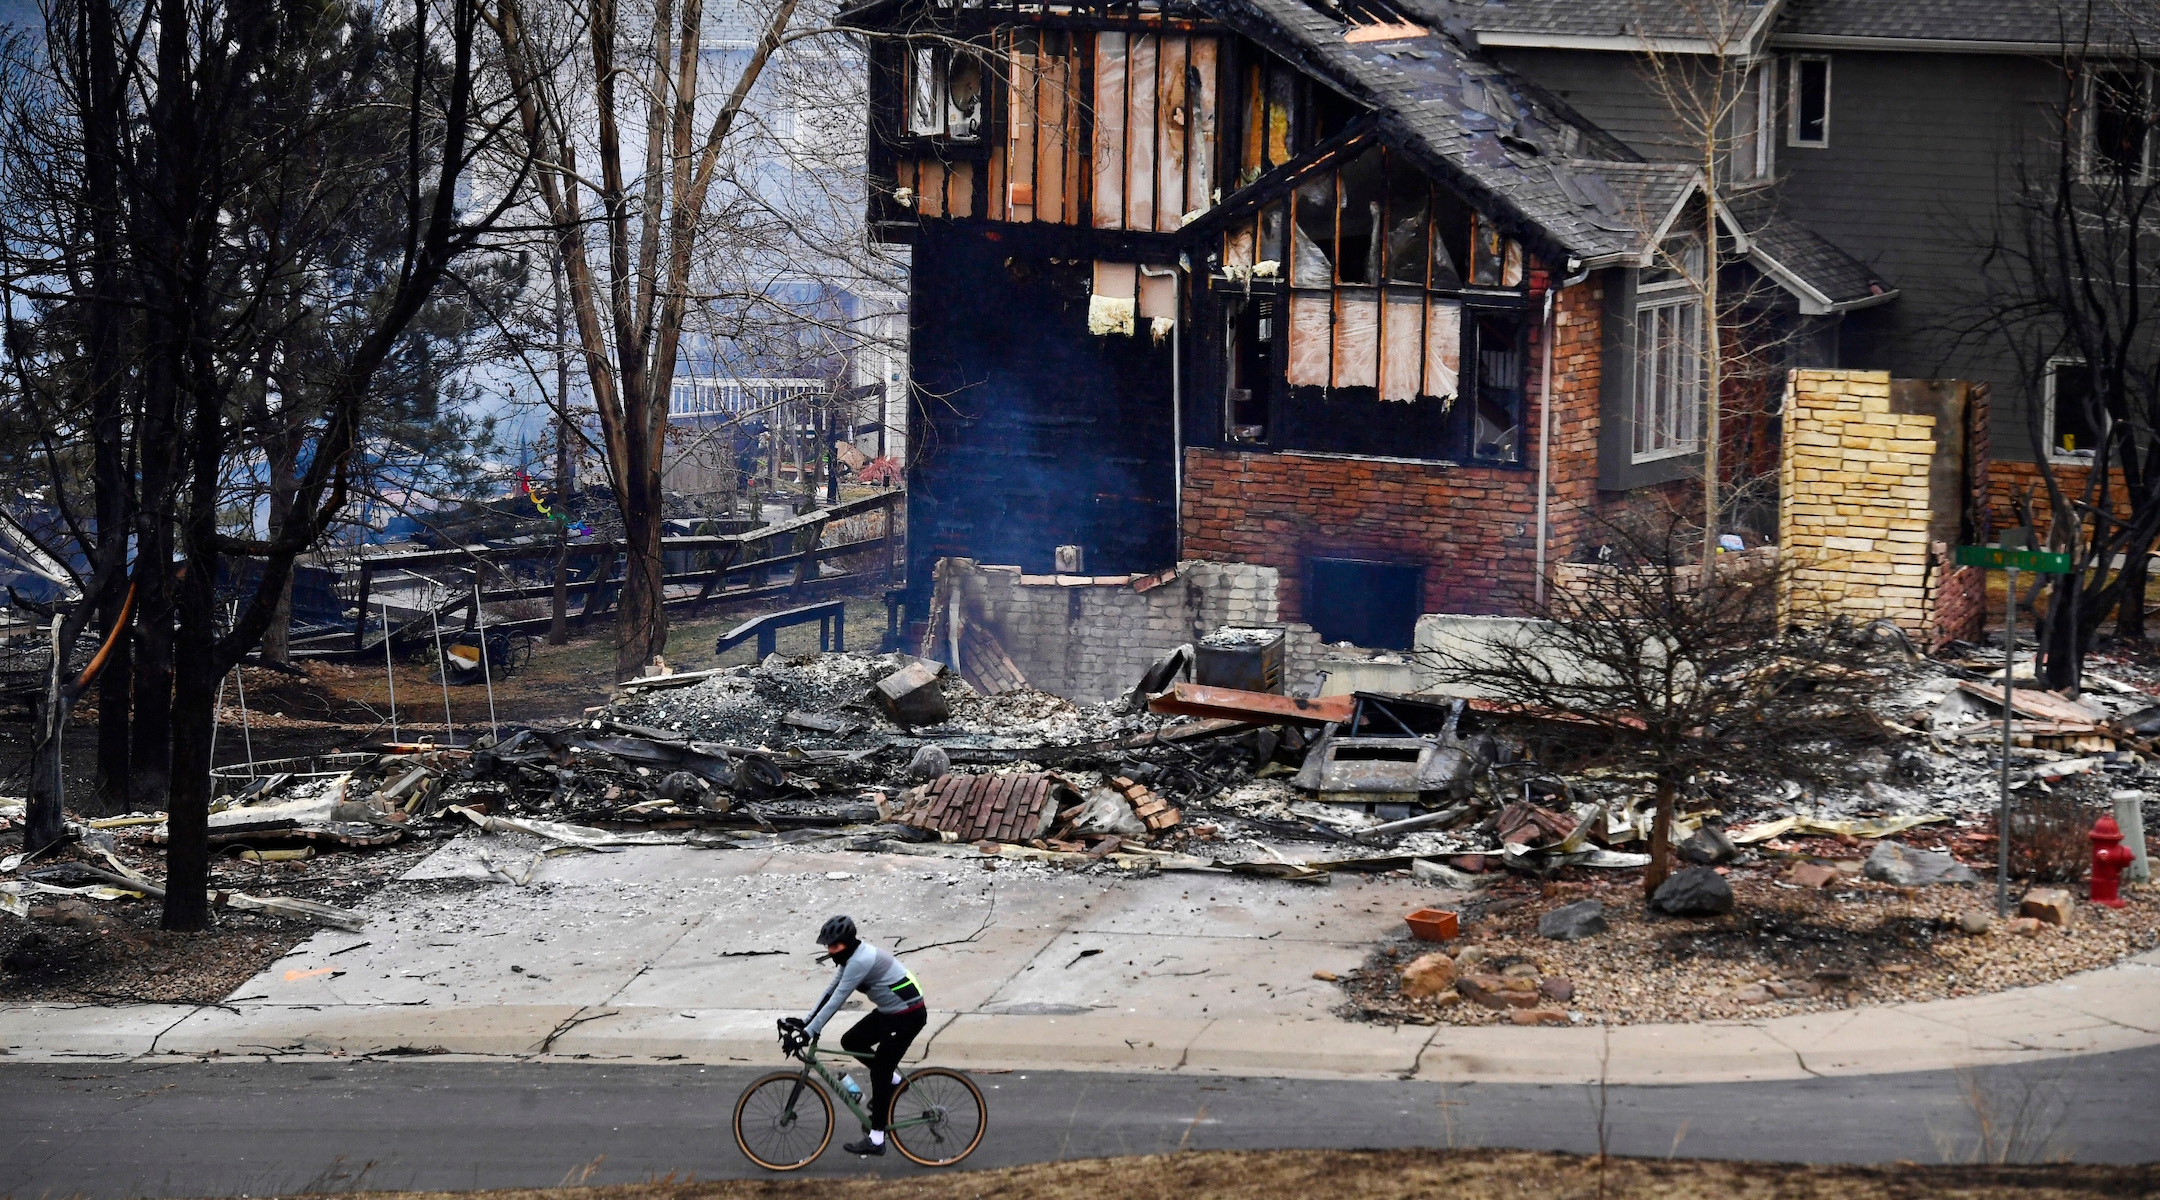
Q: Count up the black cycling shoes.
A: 2